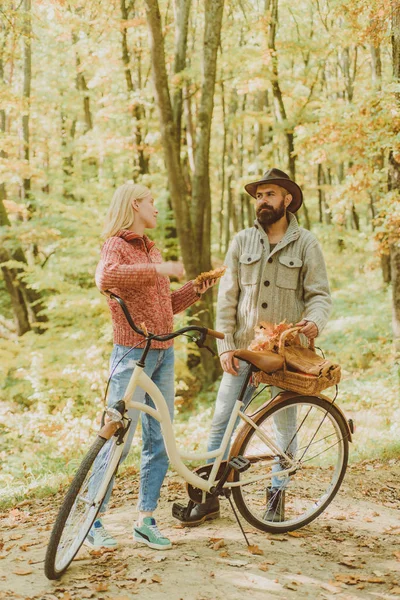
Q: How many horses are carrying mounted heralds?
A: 0